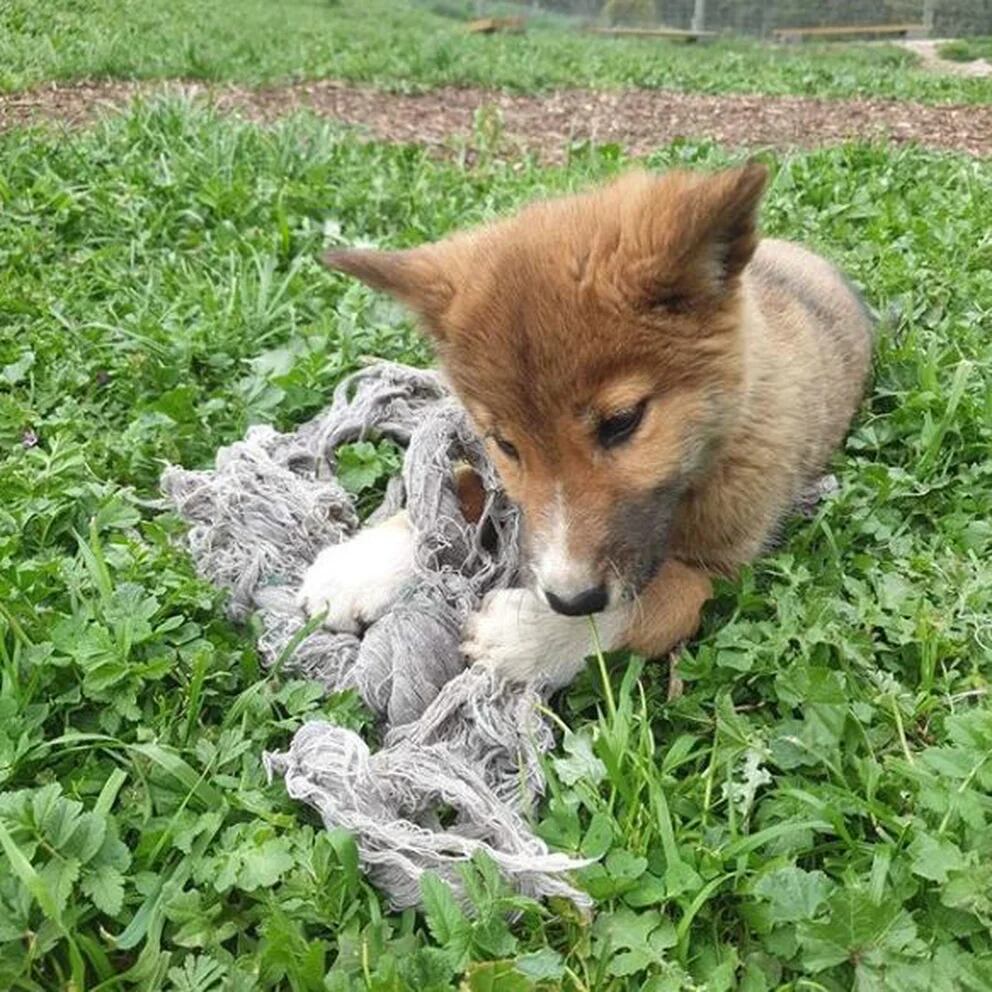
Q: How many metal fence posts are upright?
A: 2